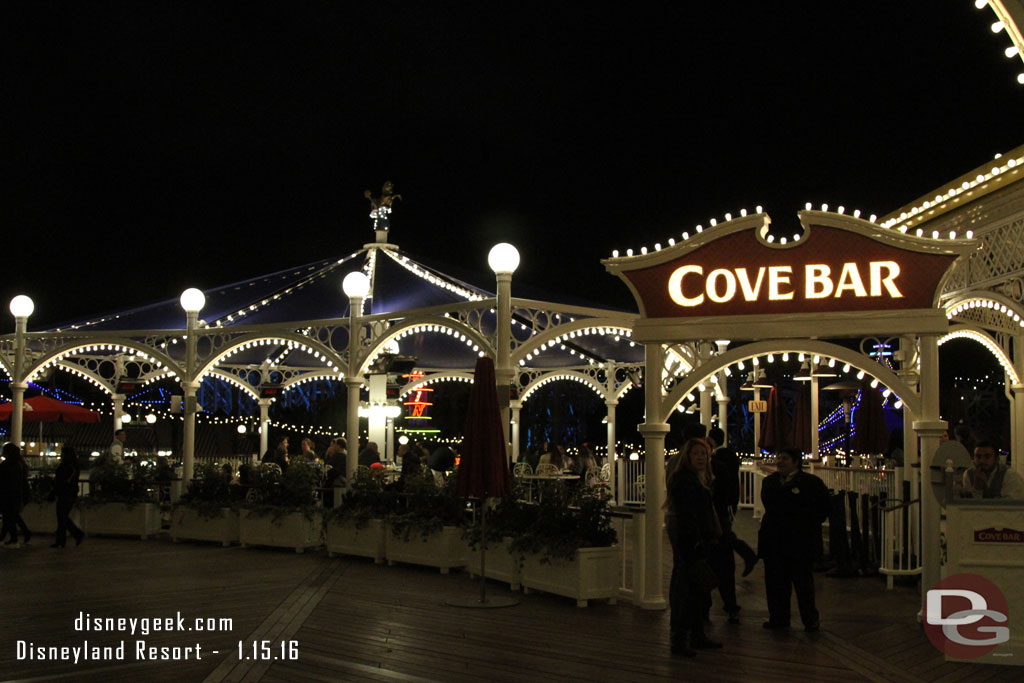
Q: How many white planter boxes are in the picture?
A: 8